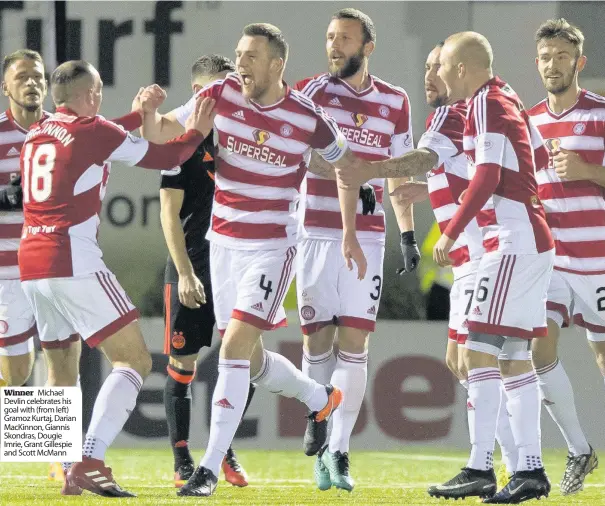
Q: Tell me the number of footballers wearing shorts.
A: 8